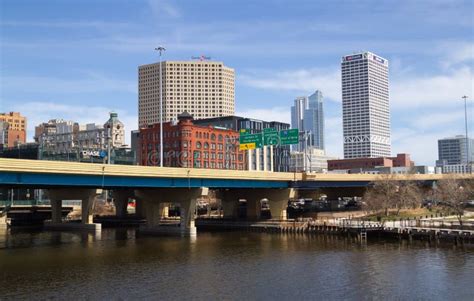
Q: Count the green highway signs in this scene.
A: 3